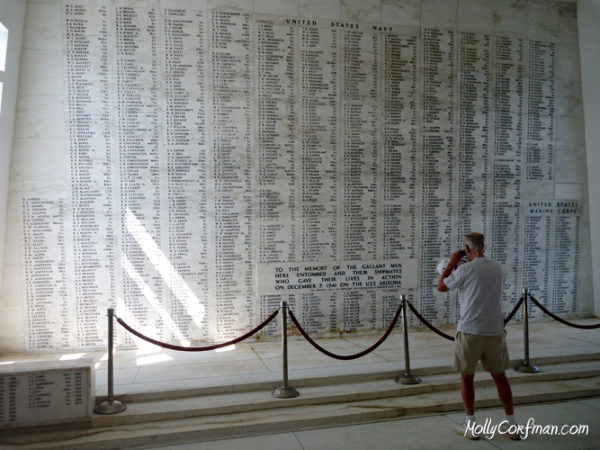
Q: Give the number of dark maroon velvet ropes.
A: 4